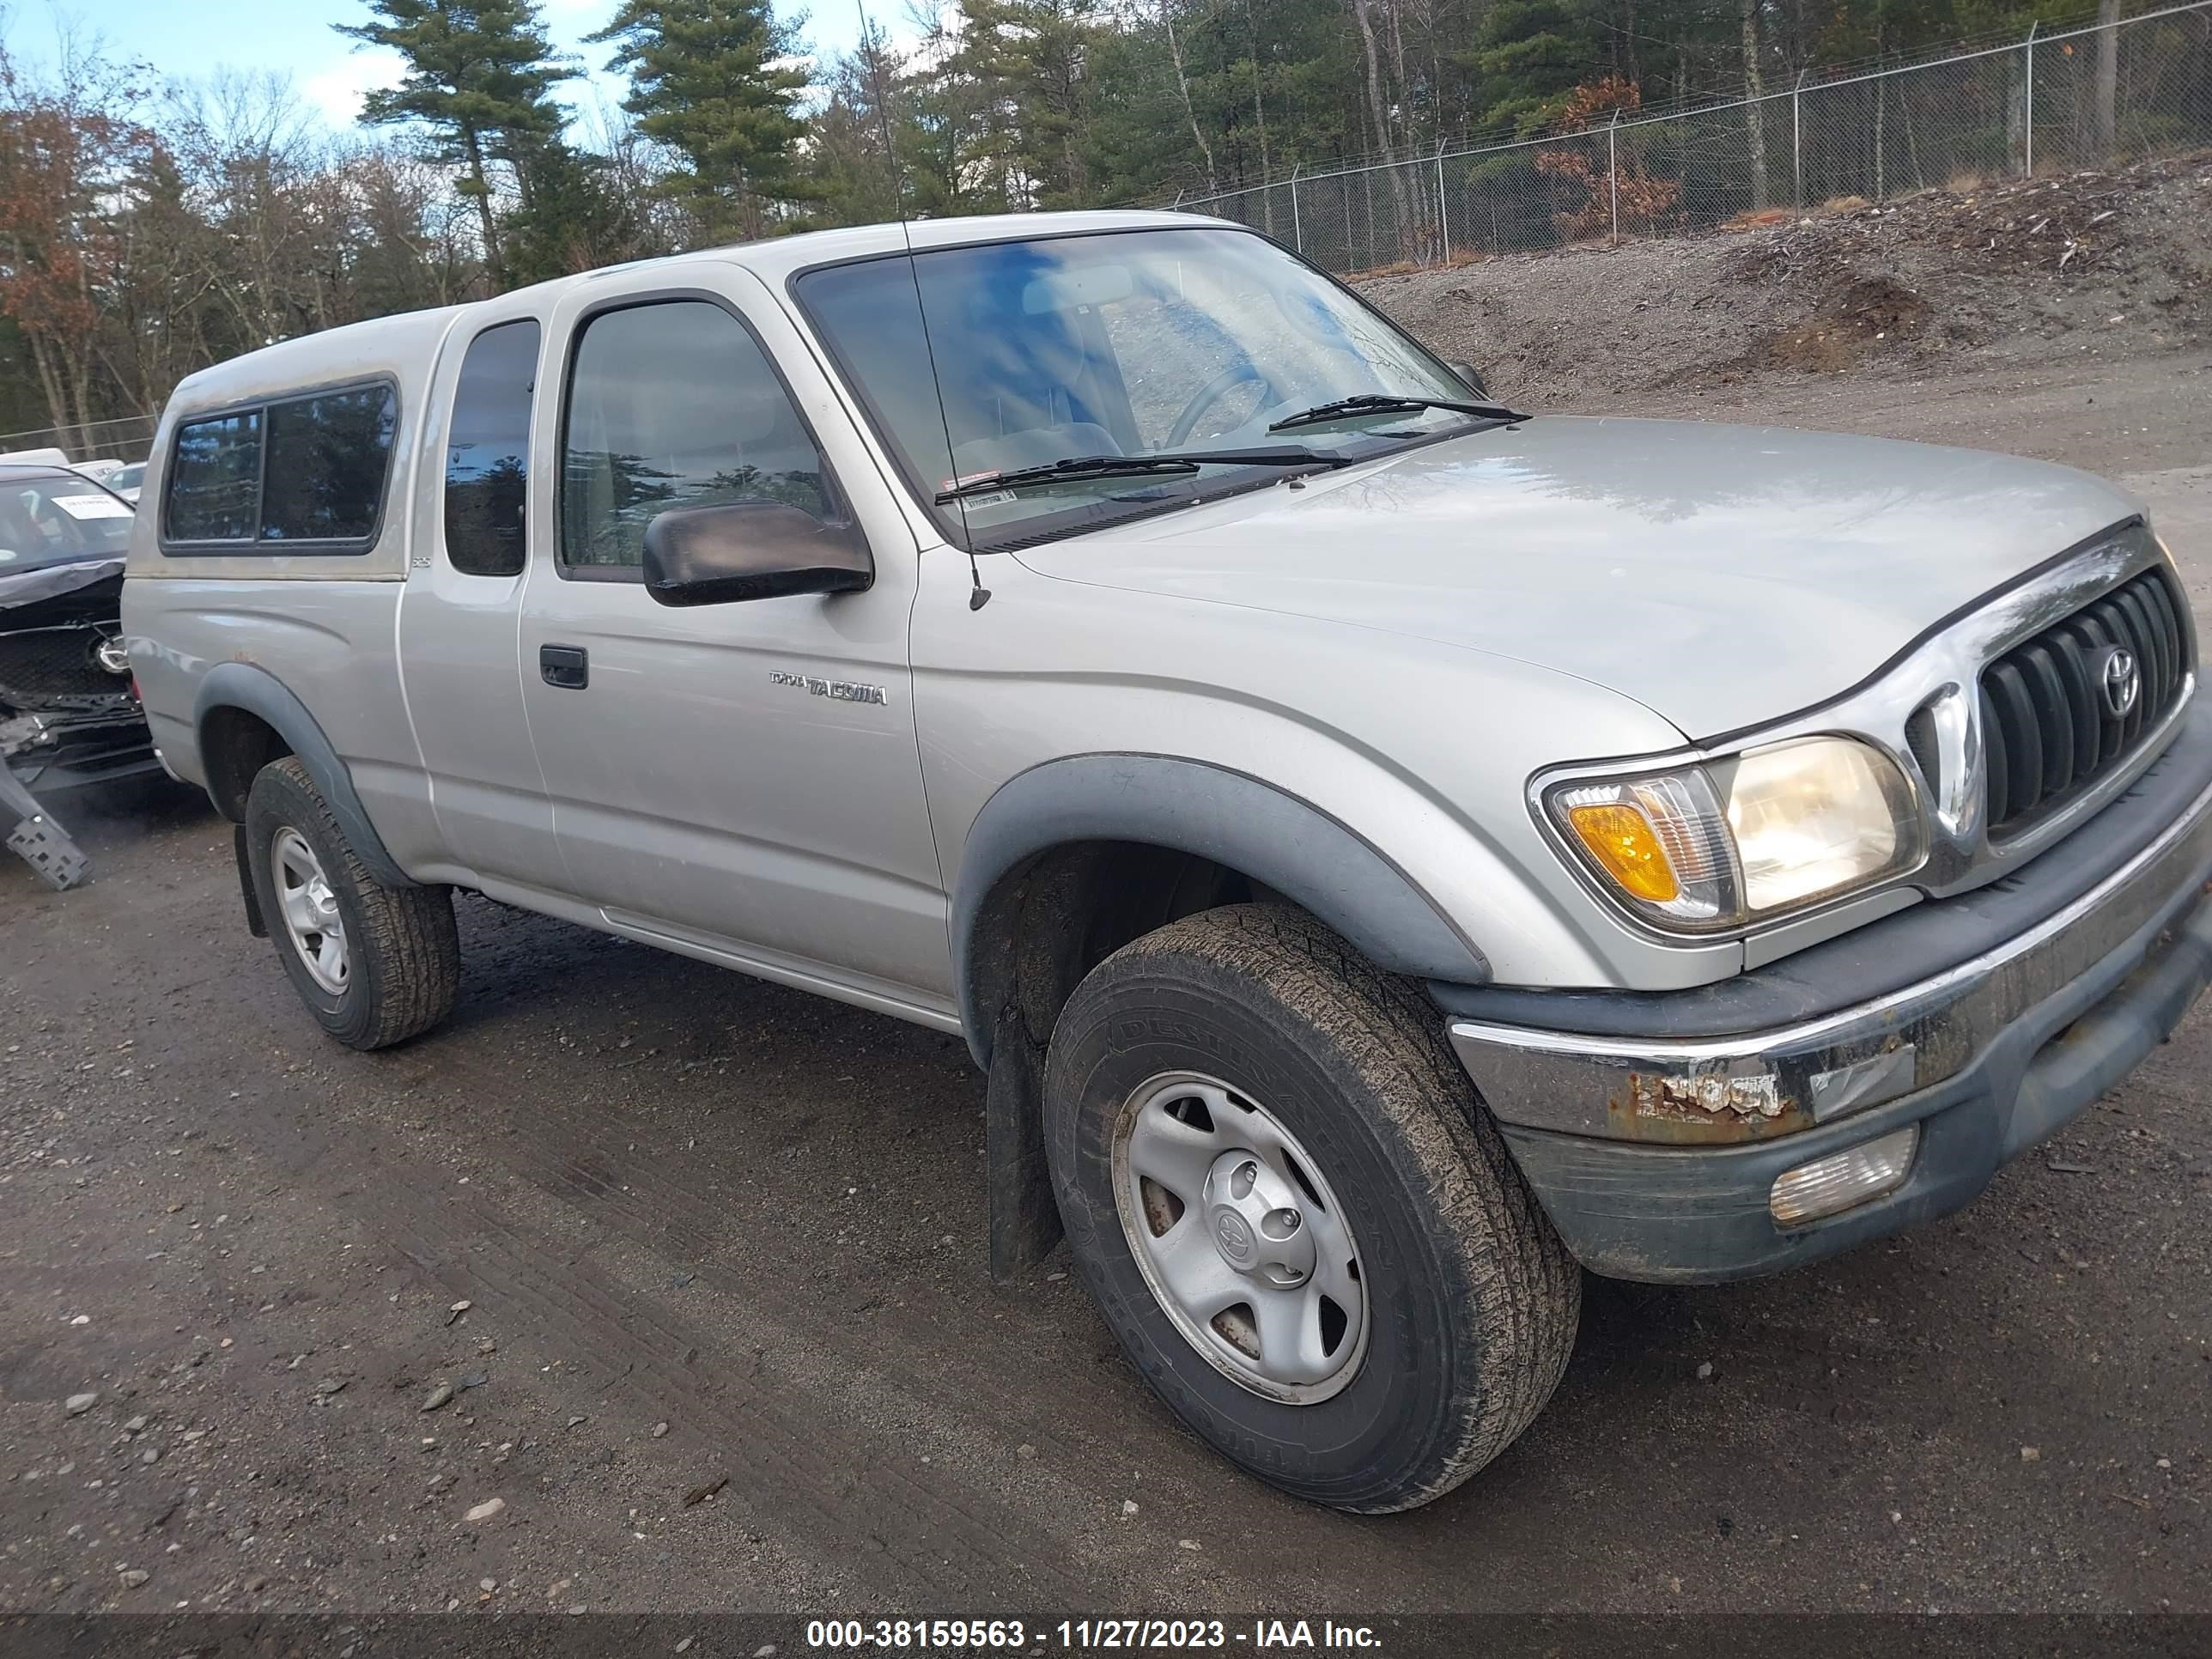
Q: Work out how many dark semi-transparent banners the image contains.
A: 1